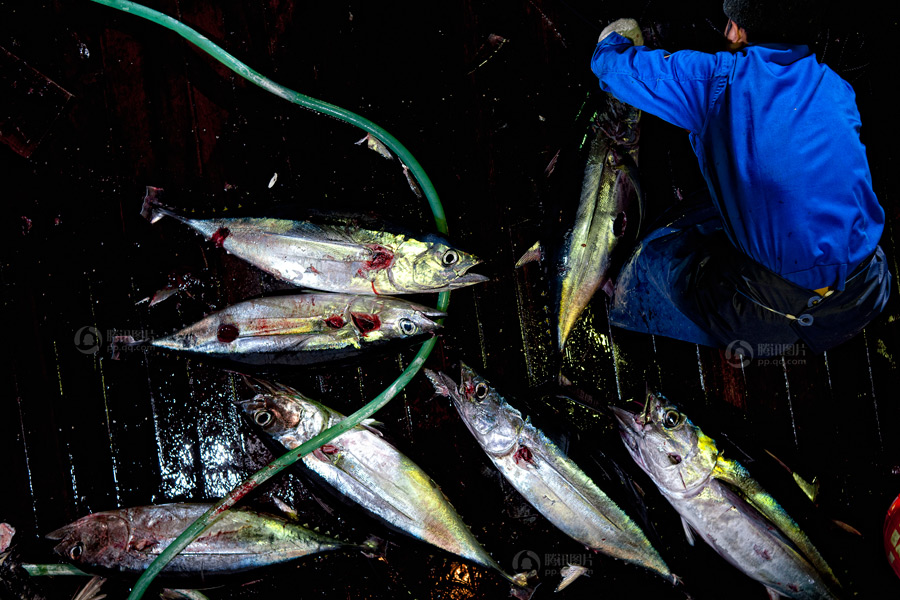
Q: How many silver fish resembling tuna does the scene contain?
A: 7